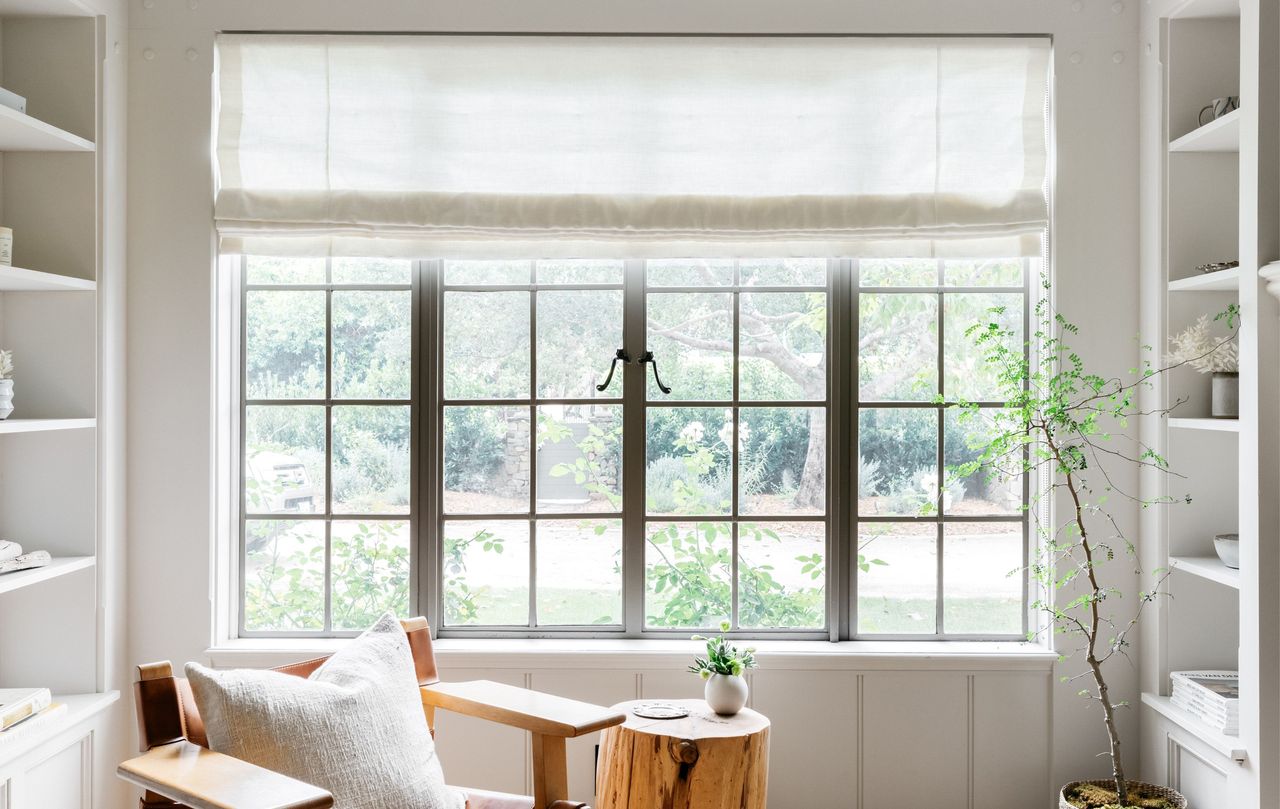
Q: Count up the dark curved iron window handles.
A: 2